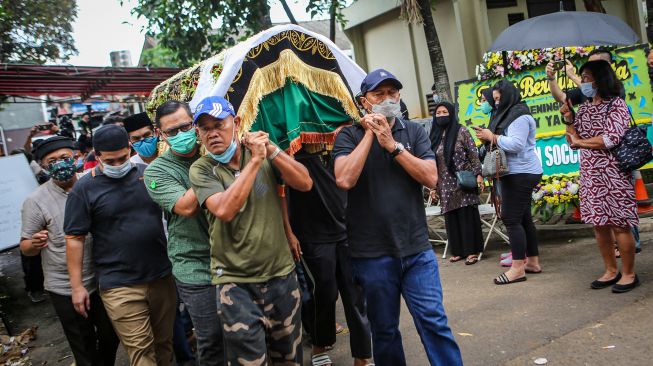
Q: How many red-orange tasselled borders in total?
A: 1